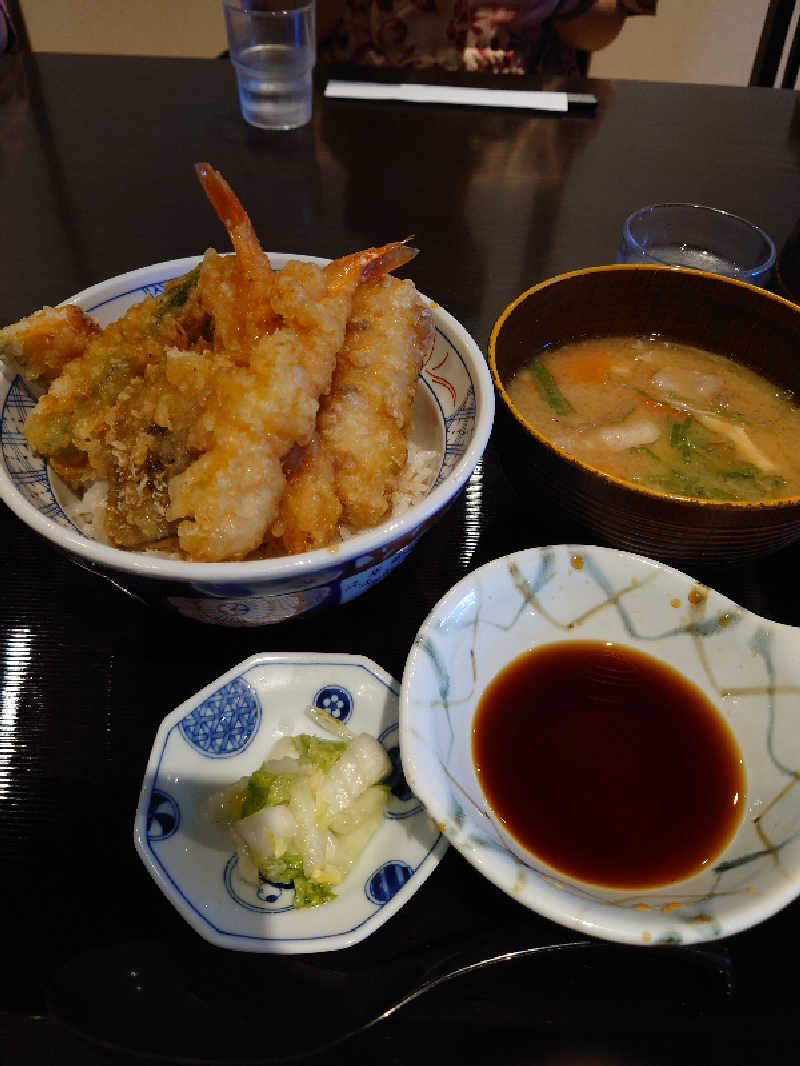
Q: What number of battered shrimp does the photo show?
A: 2